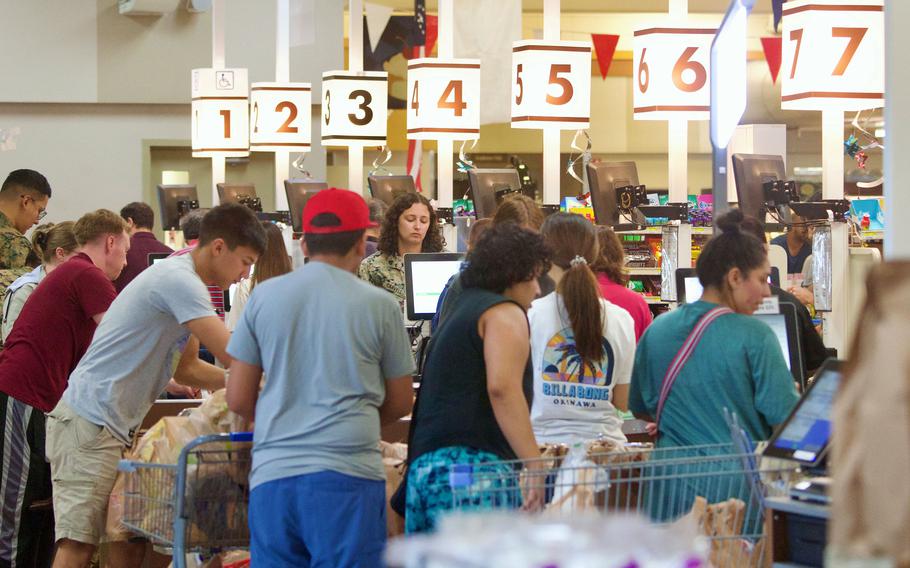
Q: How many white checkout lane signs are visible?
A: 7